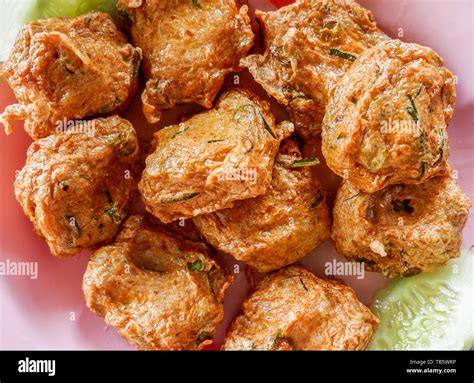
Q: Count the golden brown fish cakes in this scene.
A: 10